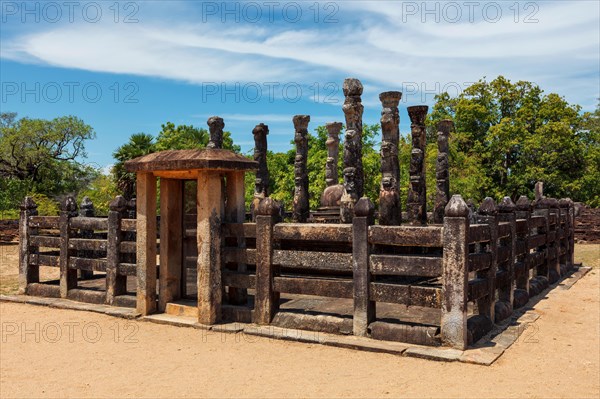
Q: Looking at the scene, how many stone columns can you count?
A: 8